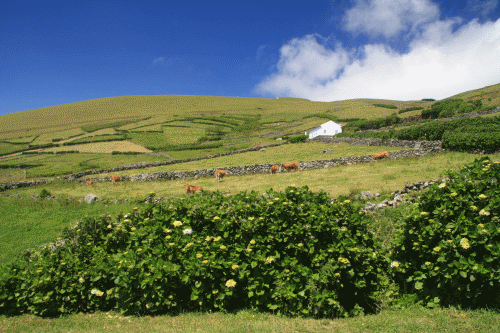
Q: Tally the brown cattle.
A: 7